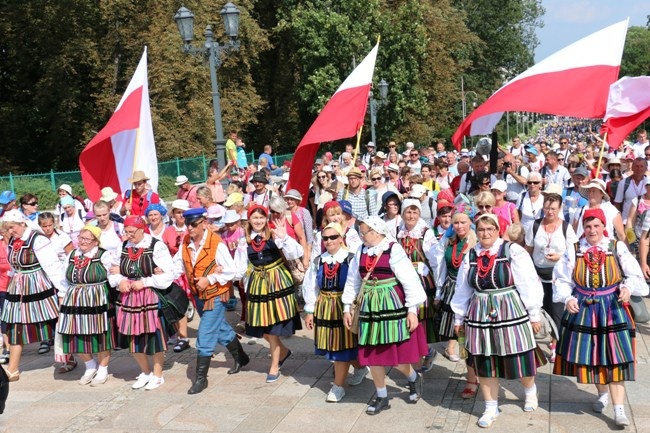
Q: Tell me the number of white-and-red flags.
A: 4